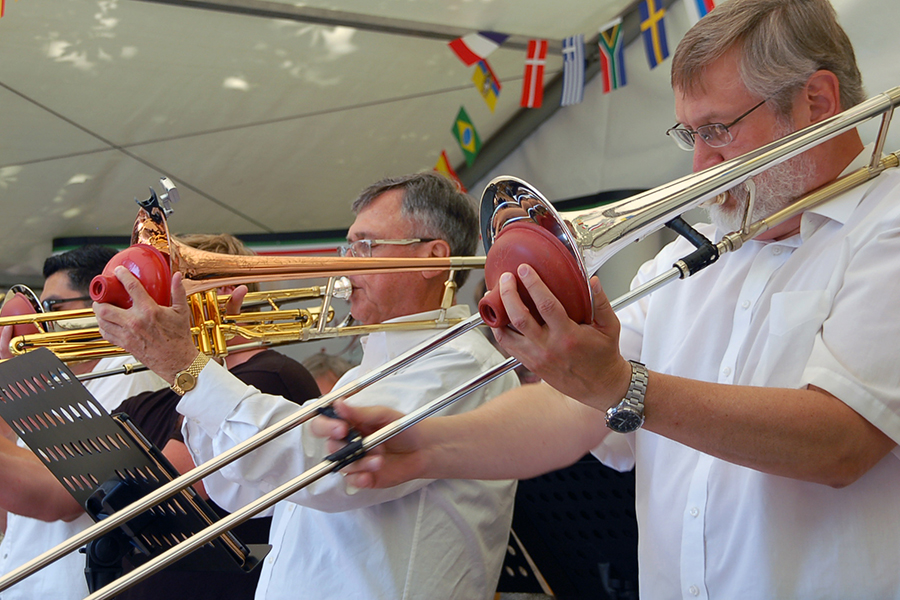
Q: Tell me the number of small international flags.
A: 9